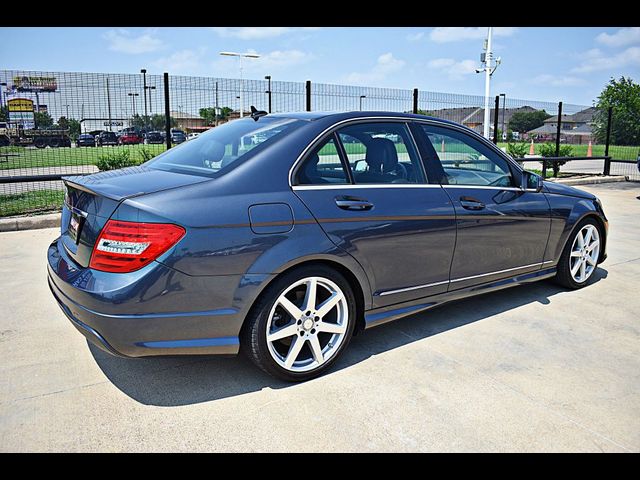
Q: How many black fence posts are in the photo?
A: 6